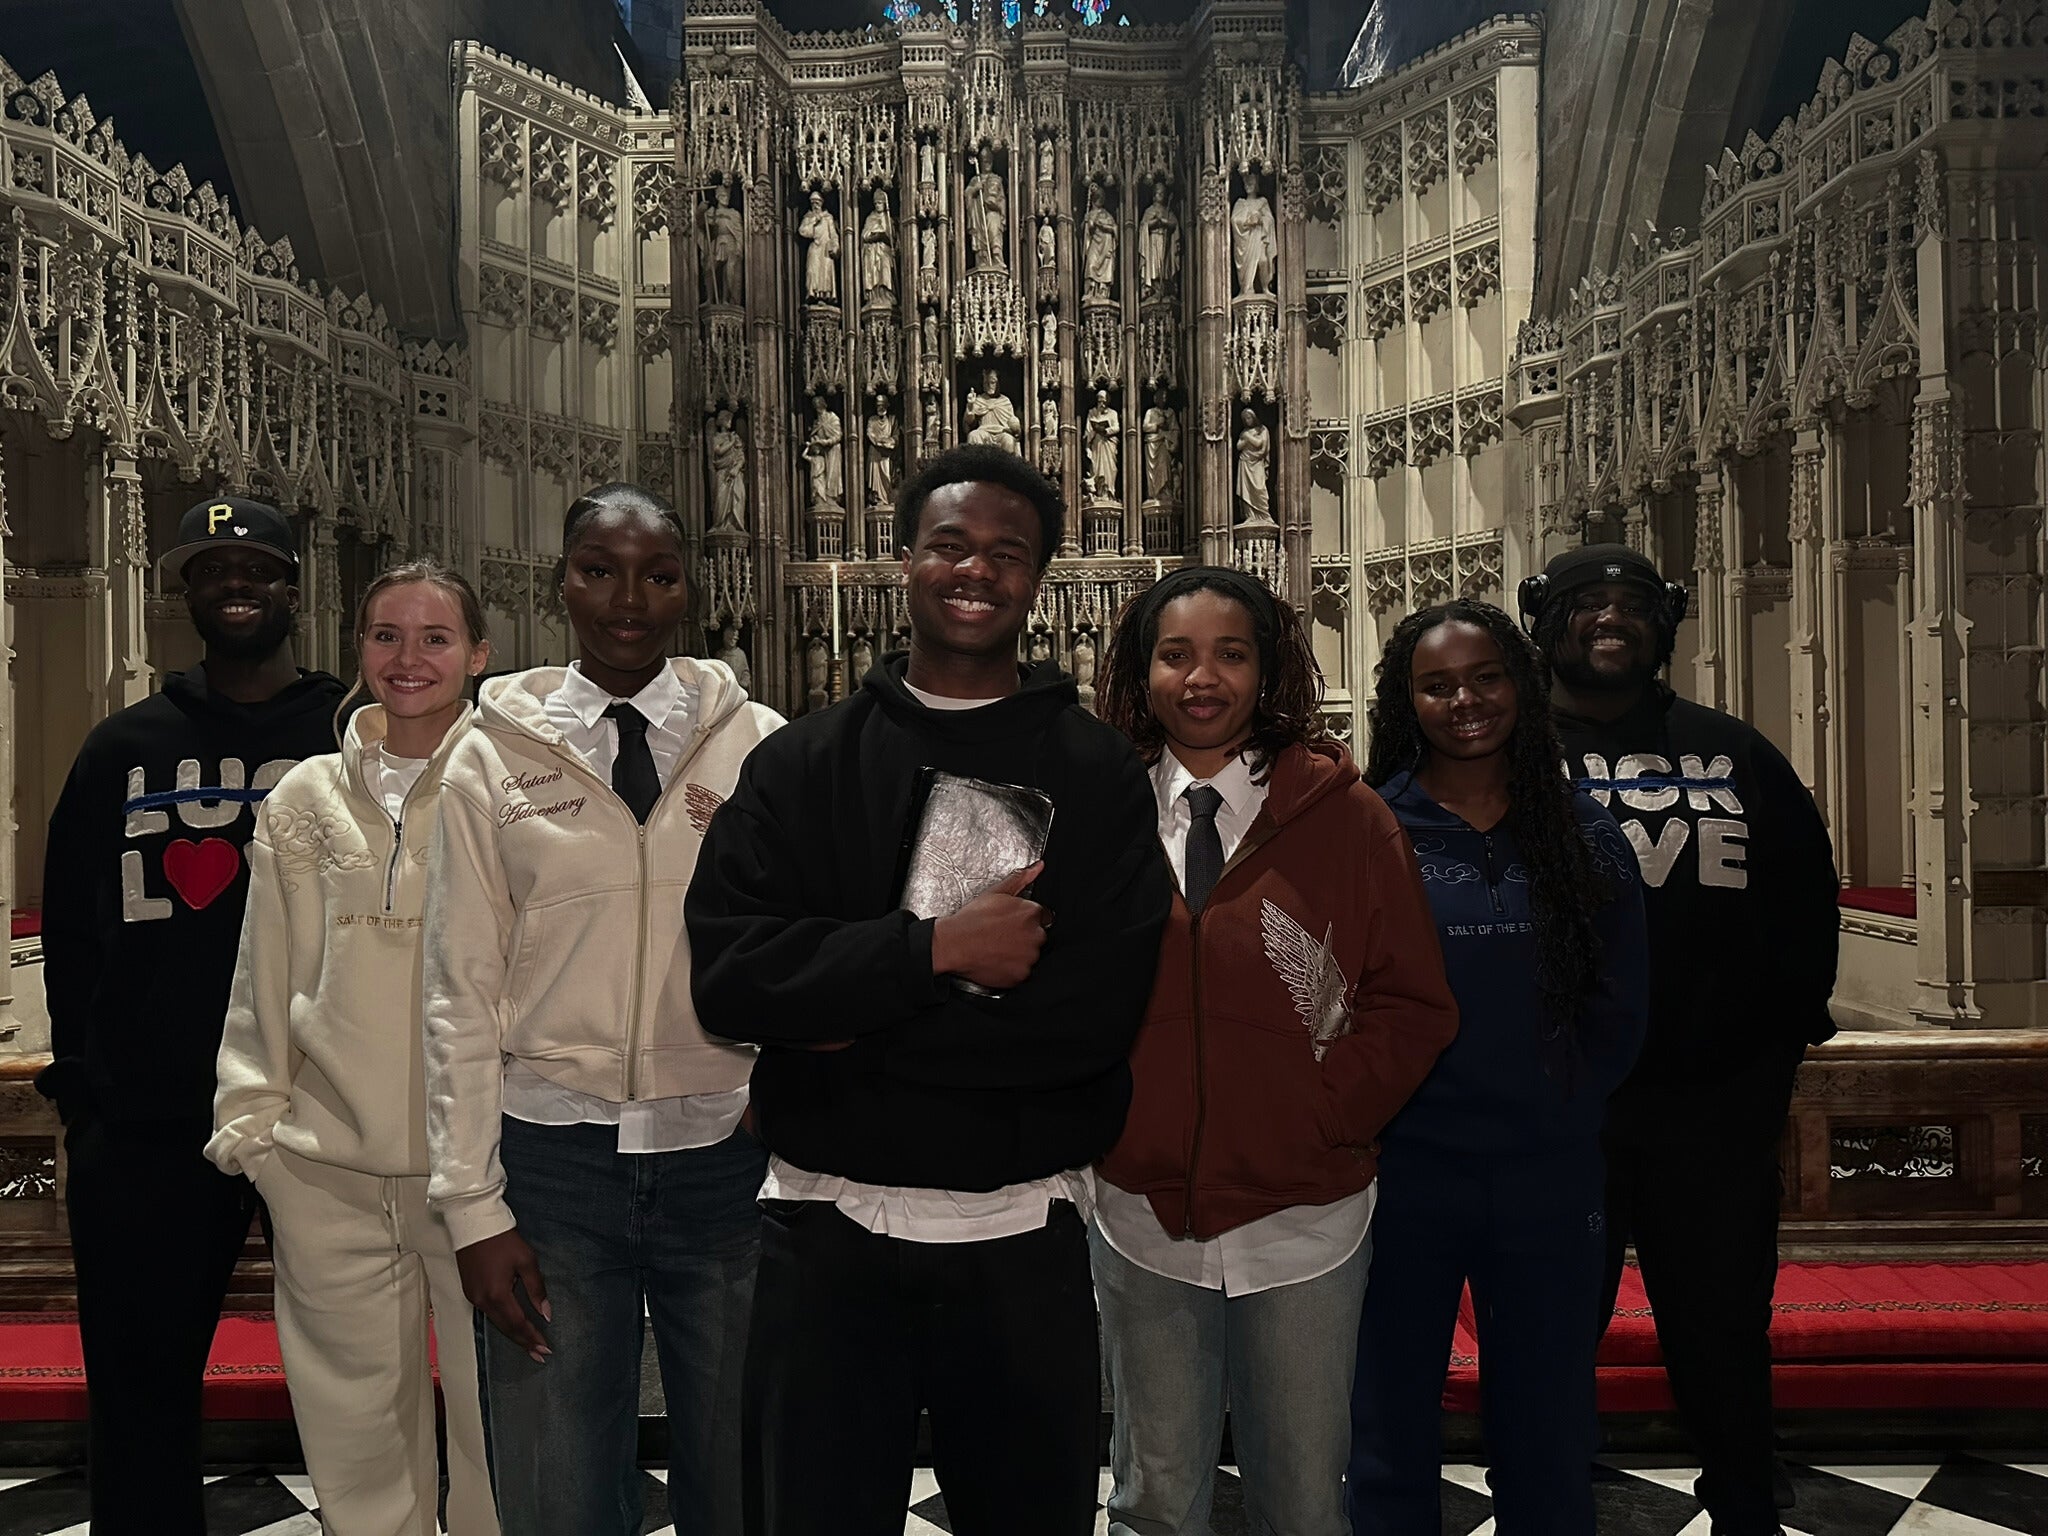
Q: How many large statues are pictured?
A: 14